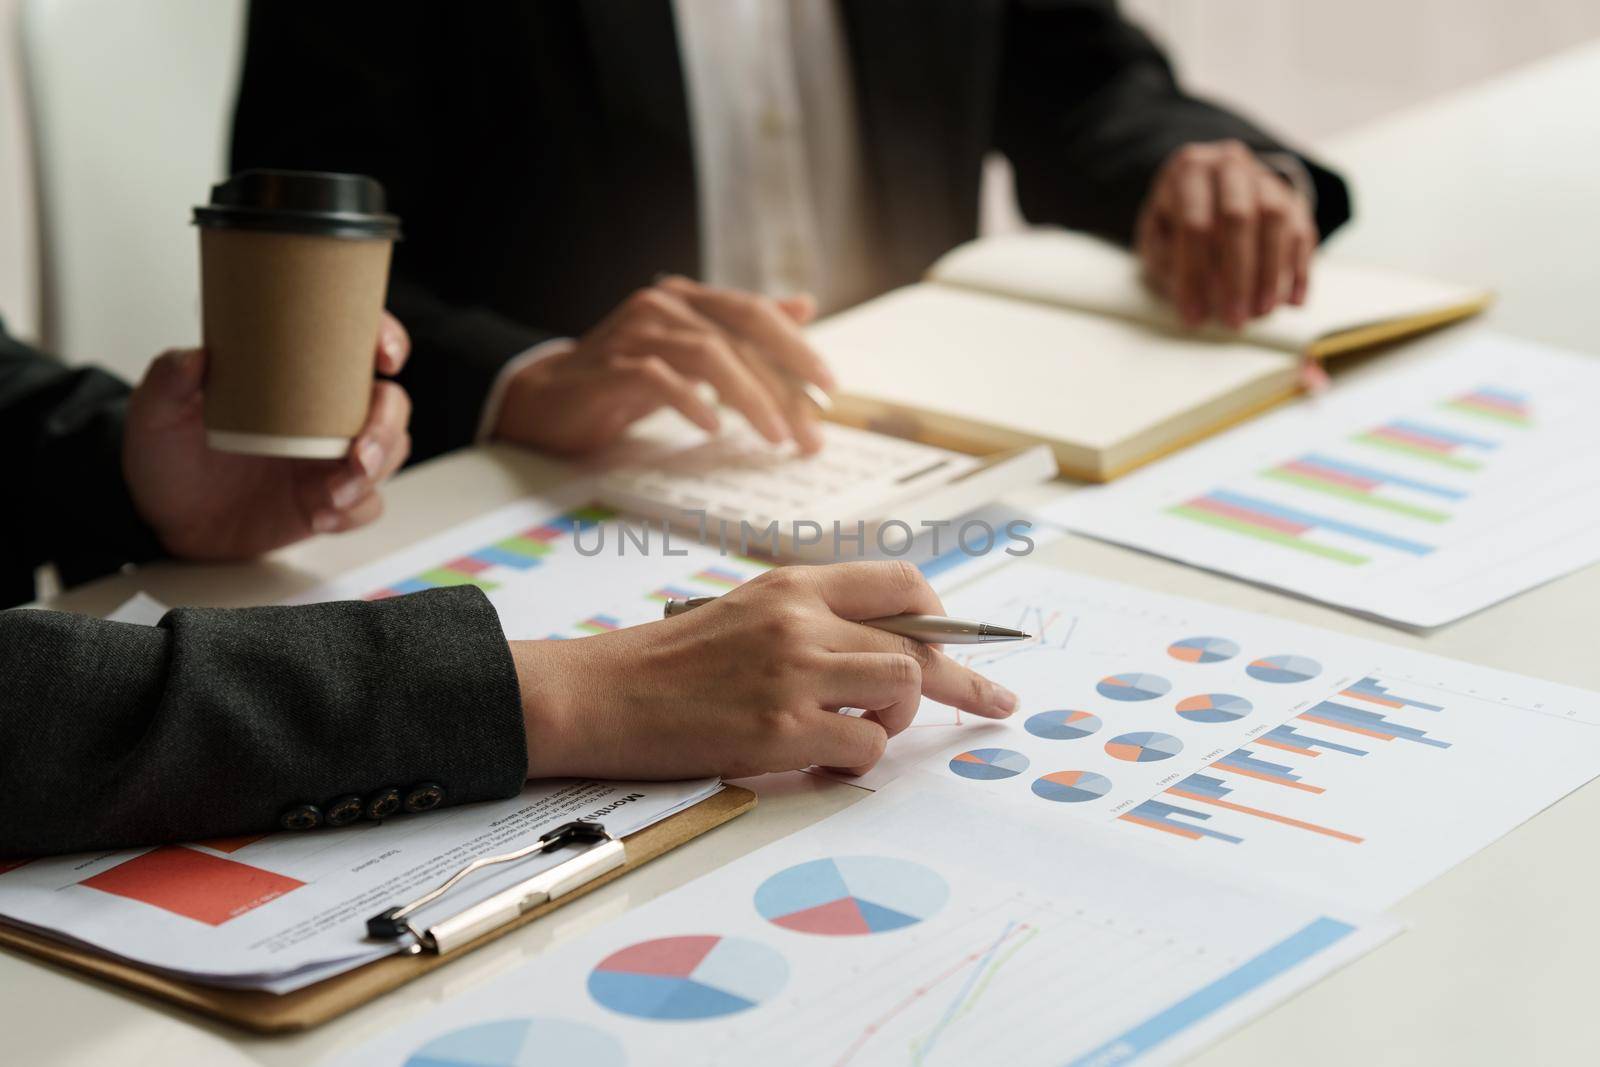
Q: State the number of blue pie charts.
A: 11